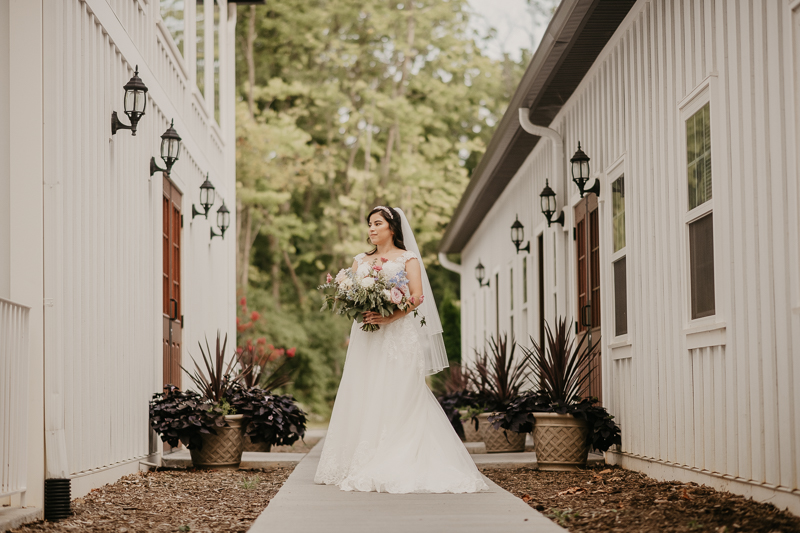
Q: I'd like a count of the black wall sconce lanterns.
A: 8